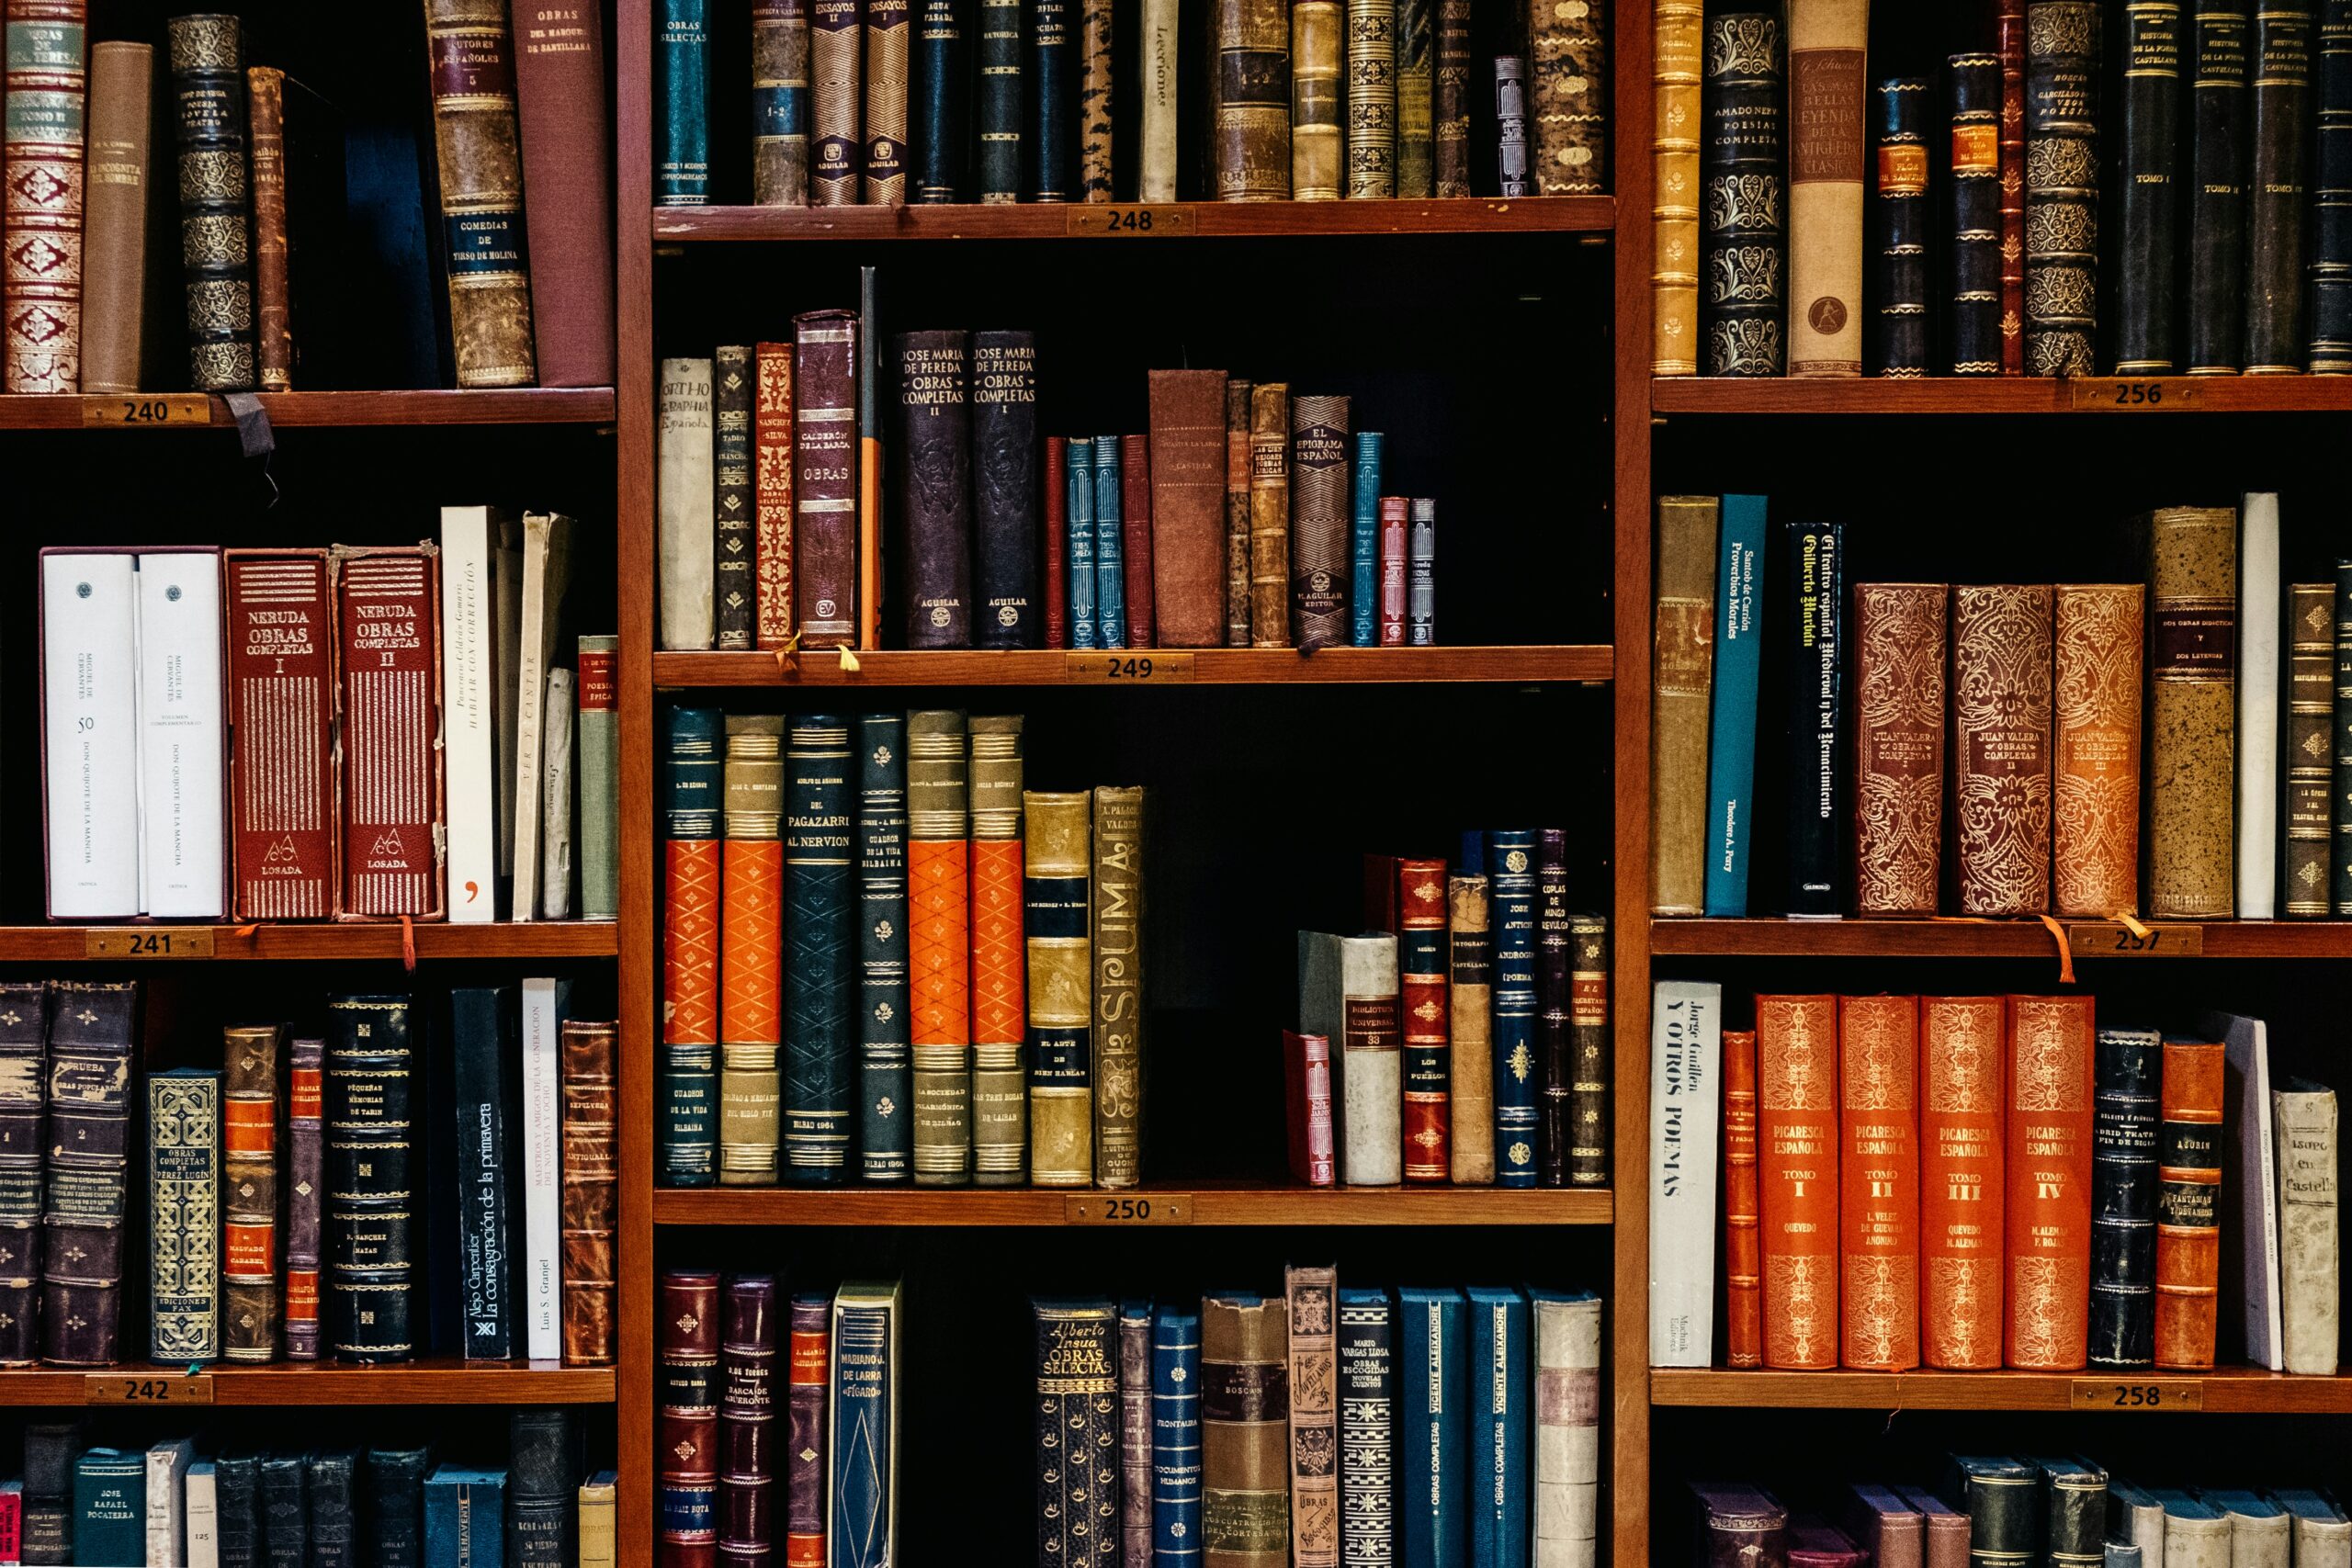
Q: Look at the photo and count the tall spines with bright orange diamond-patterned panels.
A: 4